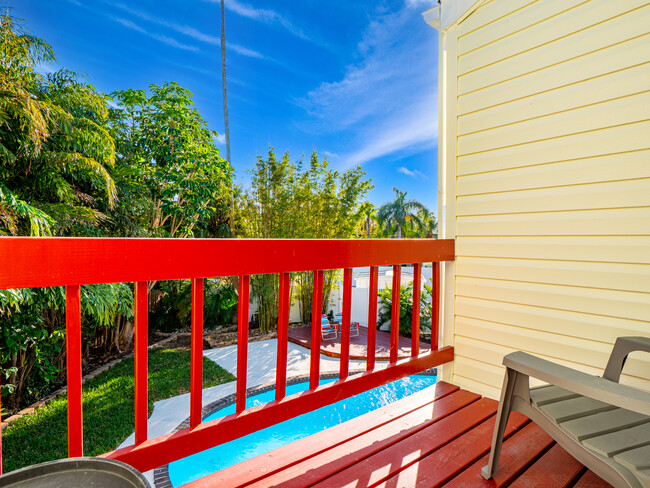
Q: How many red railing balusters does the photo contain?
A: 11